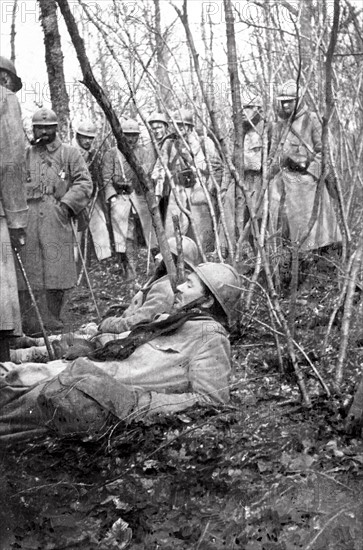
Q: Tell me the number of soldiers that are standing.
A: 8